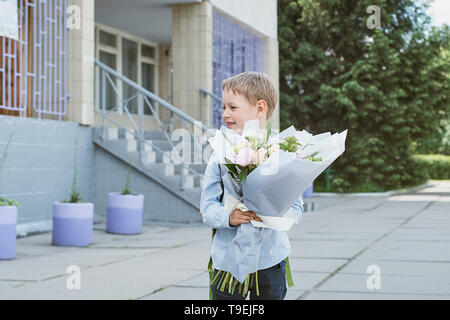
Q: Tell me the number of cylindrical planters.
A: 3